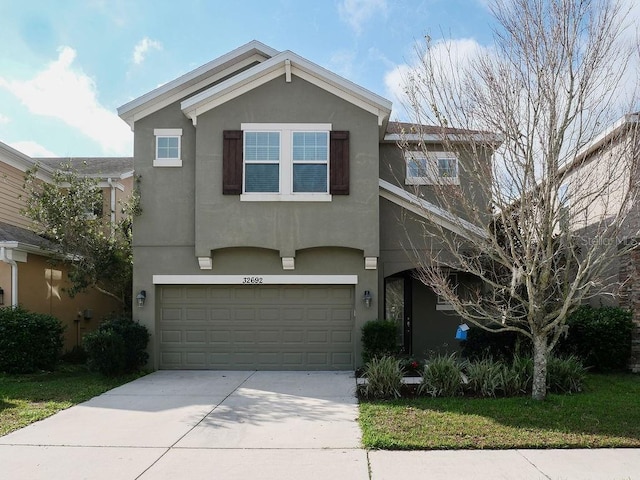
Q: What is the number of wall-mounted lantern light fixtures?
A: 2